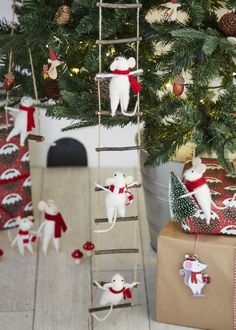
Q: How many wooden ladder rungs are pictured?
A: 10